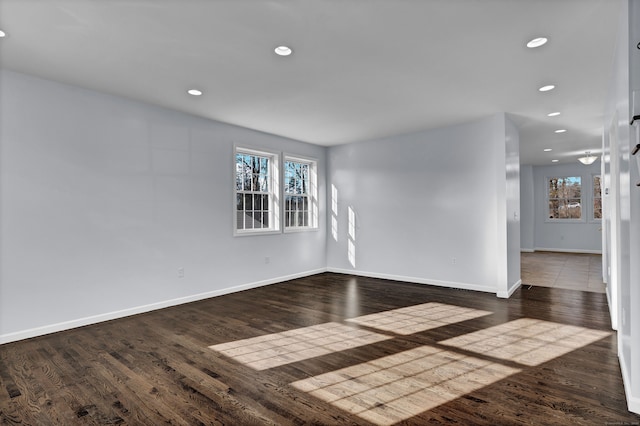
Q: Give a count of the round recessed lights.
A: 9